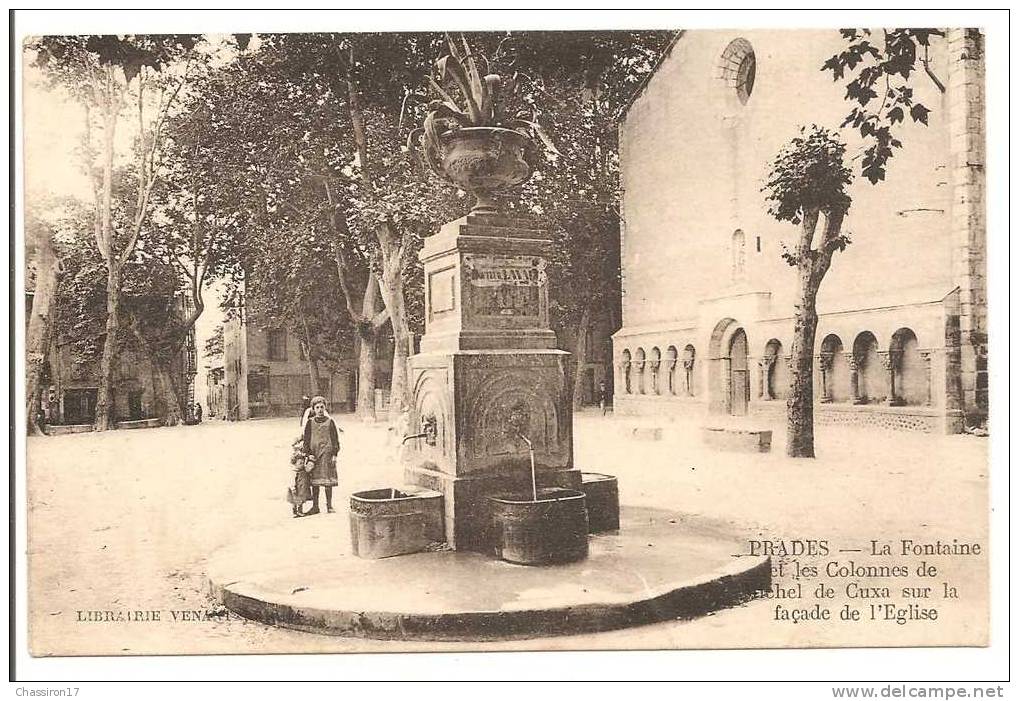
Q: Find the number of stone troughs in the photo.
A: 3